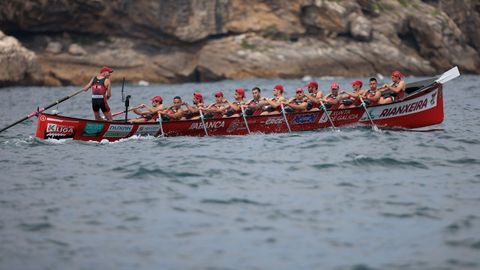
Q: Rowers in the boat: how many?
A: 13